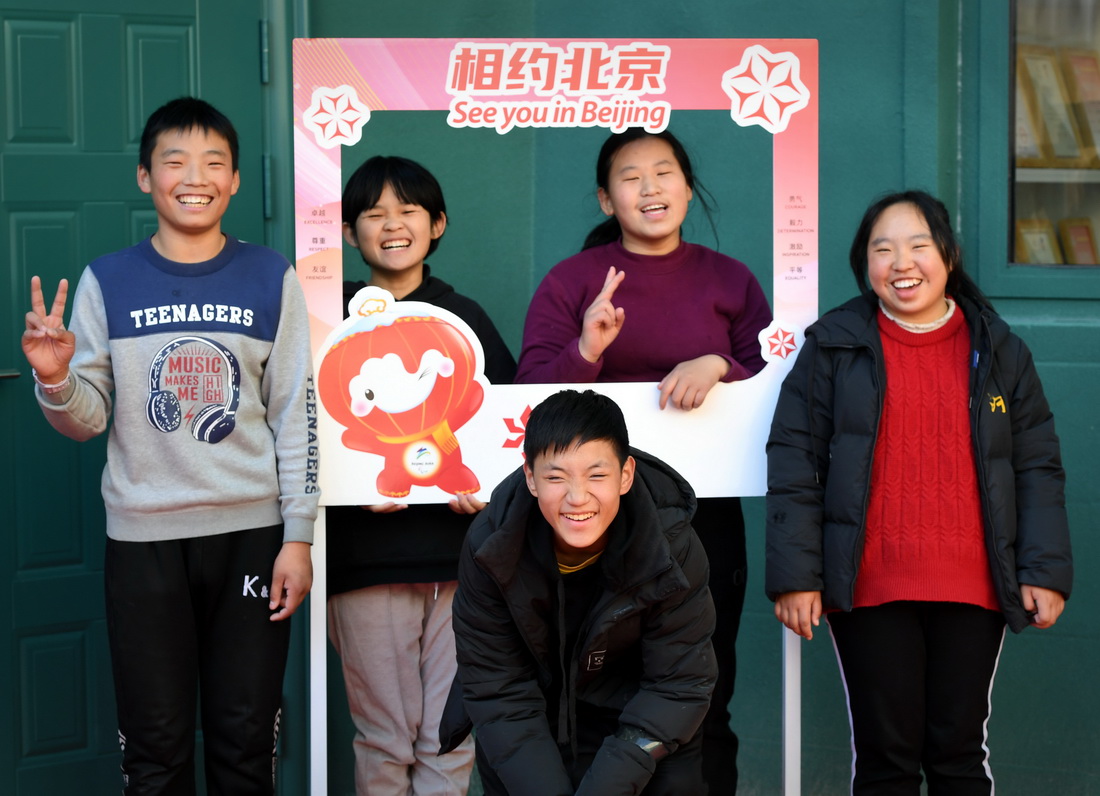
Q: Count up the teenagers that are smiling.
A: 5